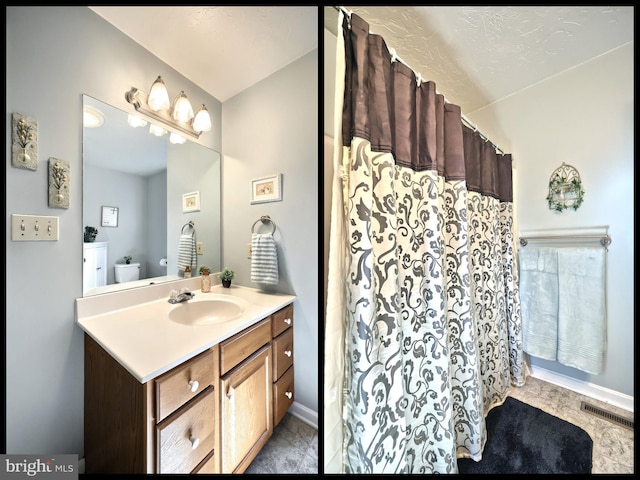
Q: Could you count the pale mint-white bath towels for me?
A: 2